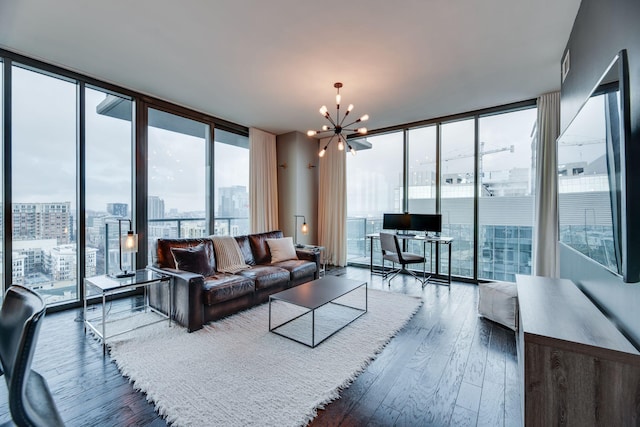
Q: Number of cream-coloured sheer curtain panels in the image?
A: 3